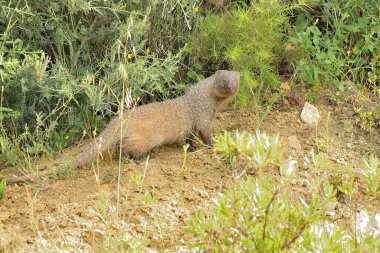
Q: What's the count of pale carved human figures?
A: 0